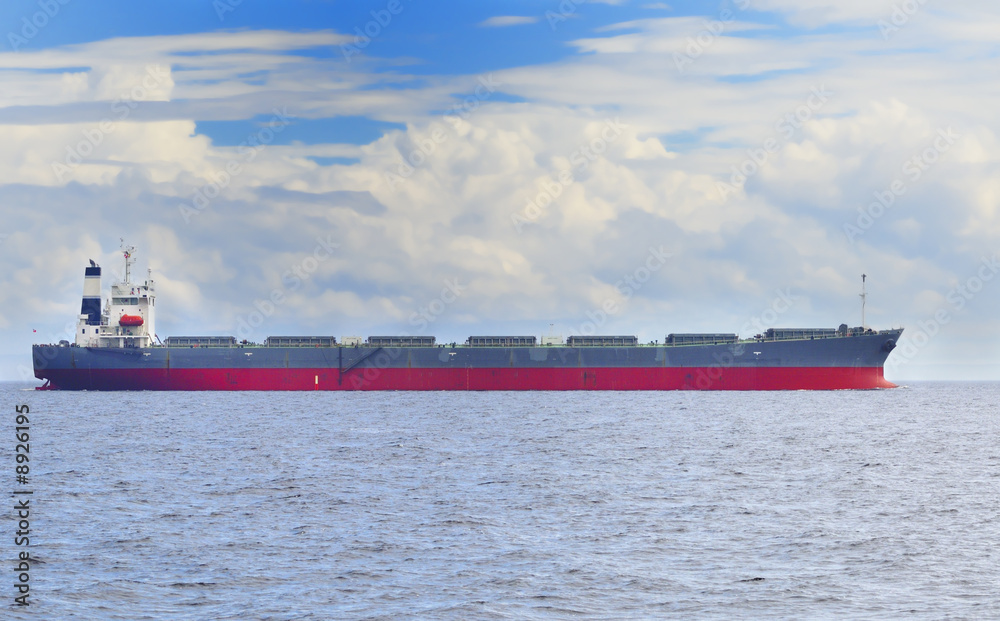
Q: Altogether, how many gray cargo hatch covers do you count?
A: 7